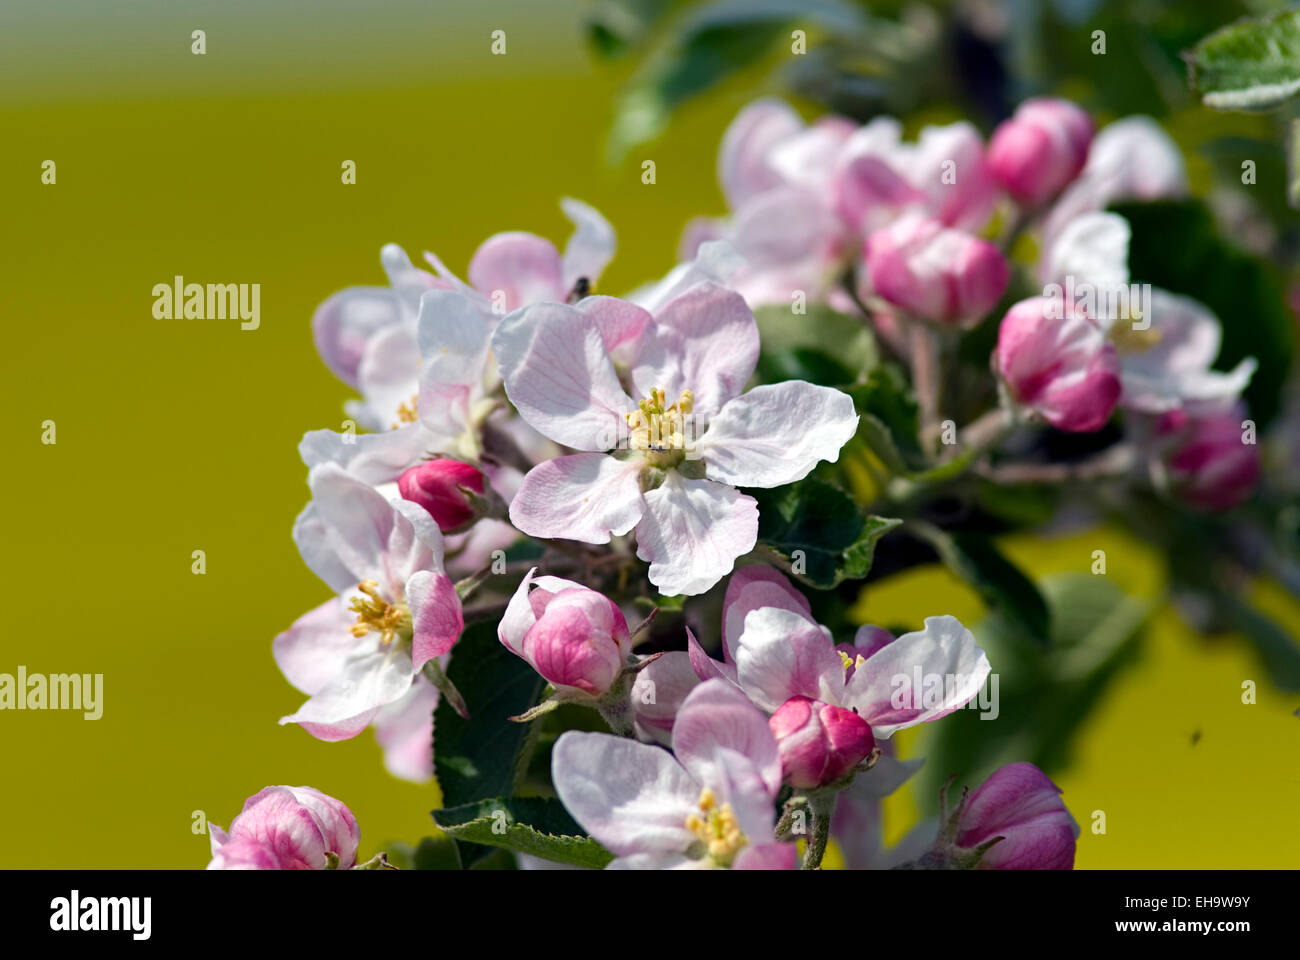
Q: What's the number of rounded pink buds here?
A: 9